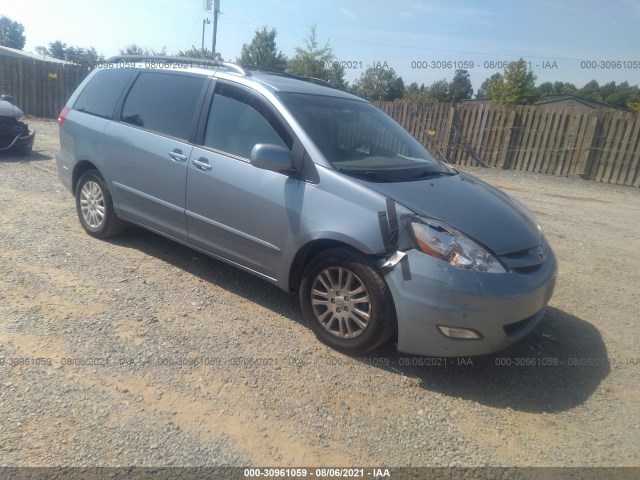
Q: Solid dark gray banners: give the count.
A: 1